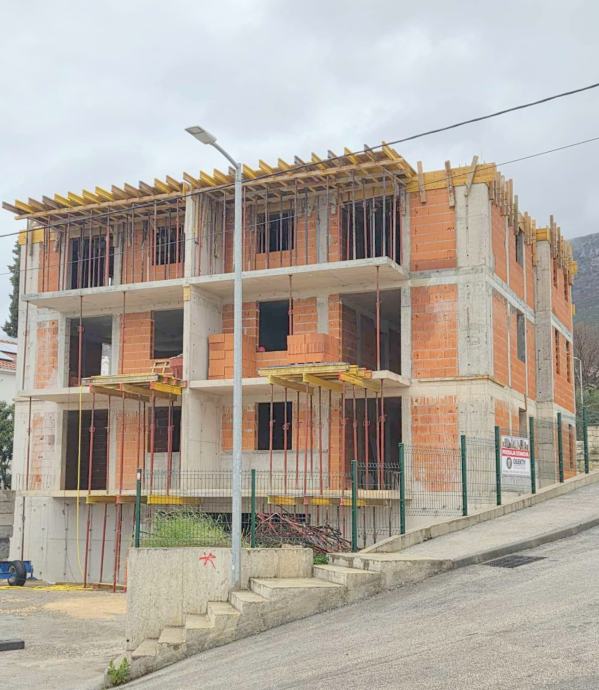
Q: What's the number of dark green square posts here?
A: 9